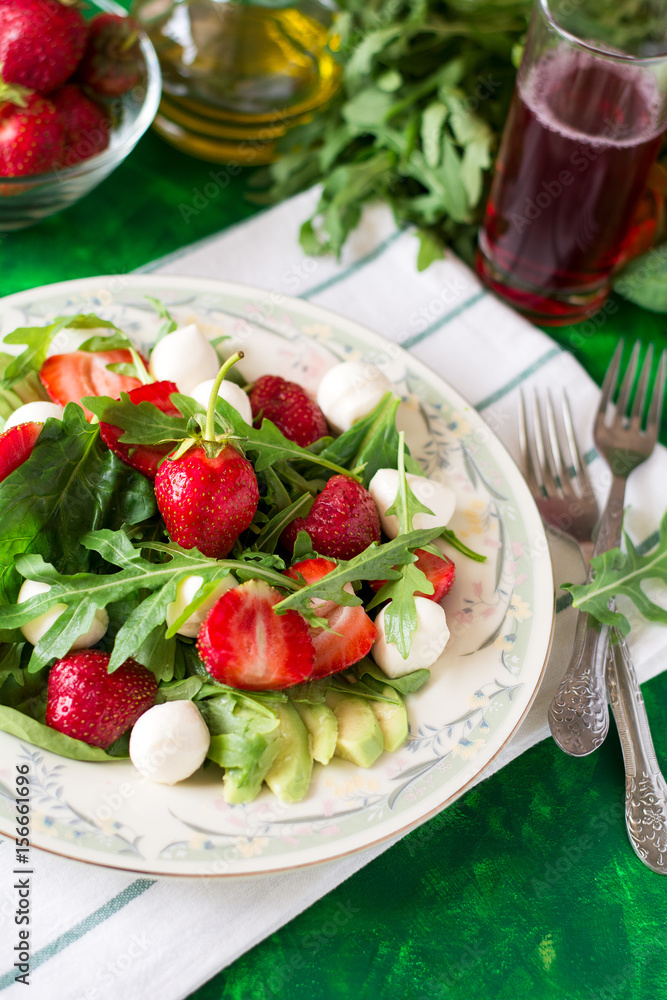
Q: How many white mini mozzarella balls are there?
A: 9